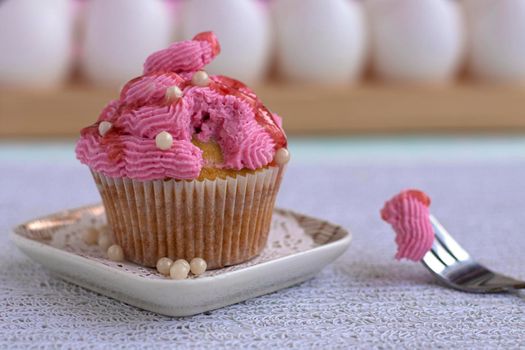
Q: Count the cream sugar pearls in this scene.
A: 12